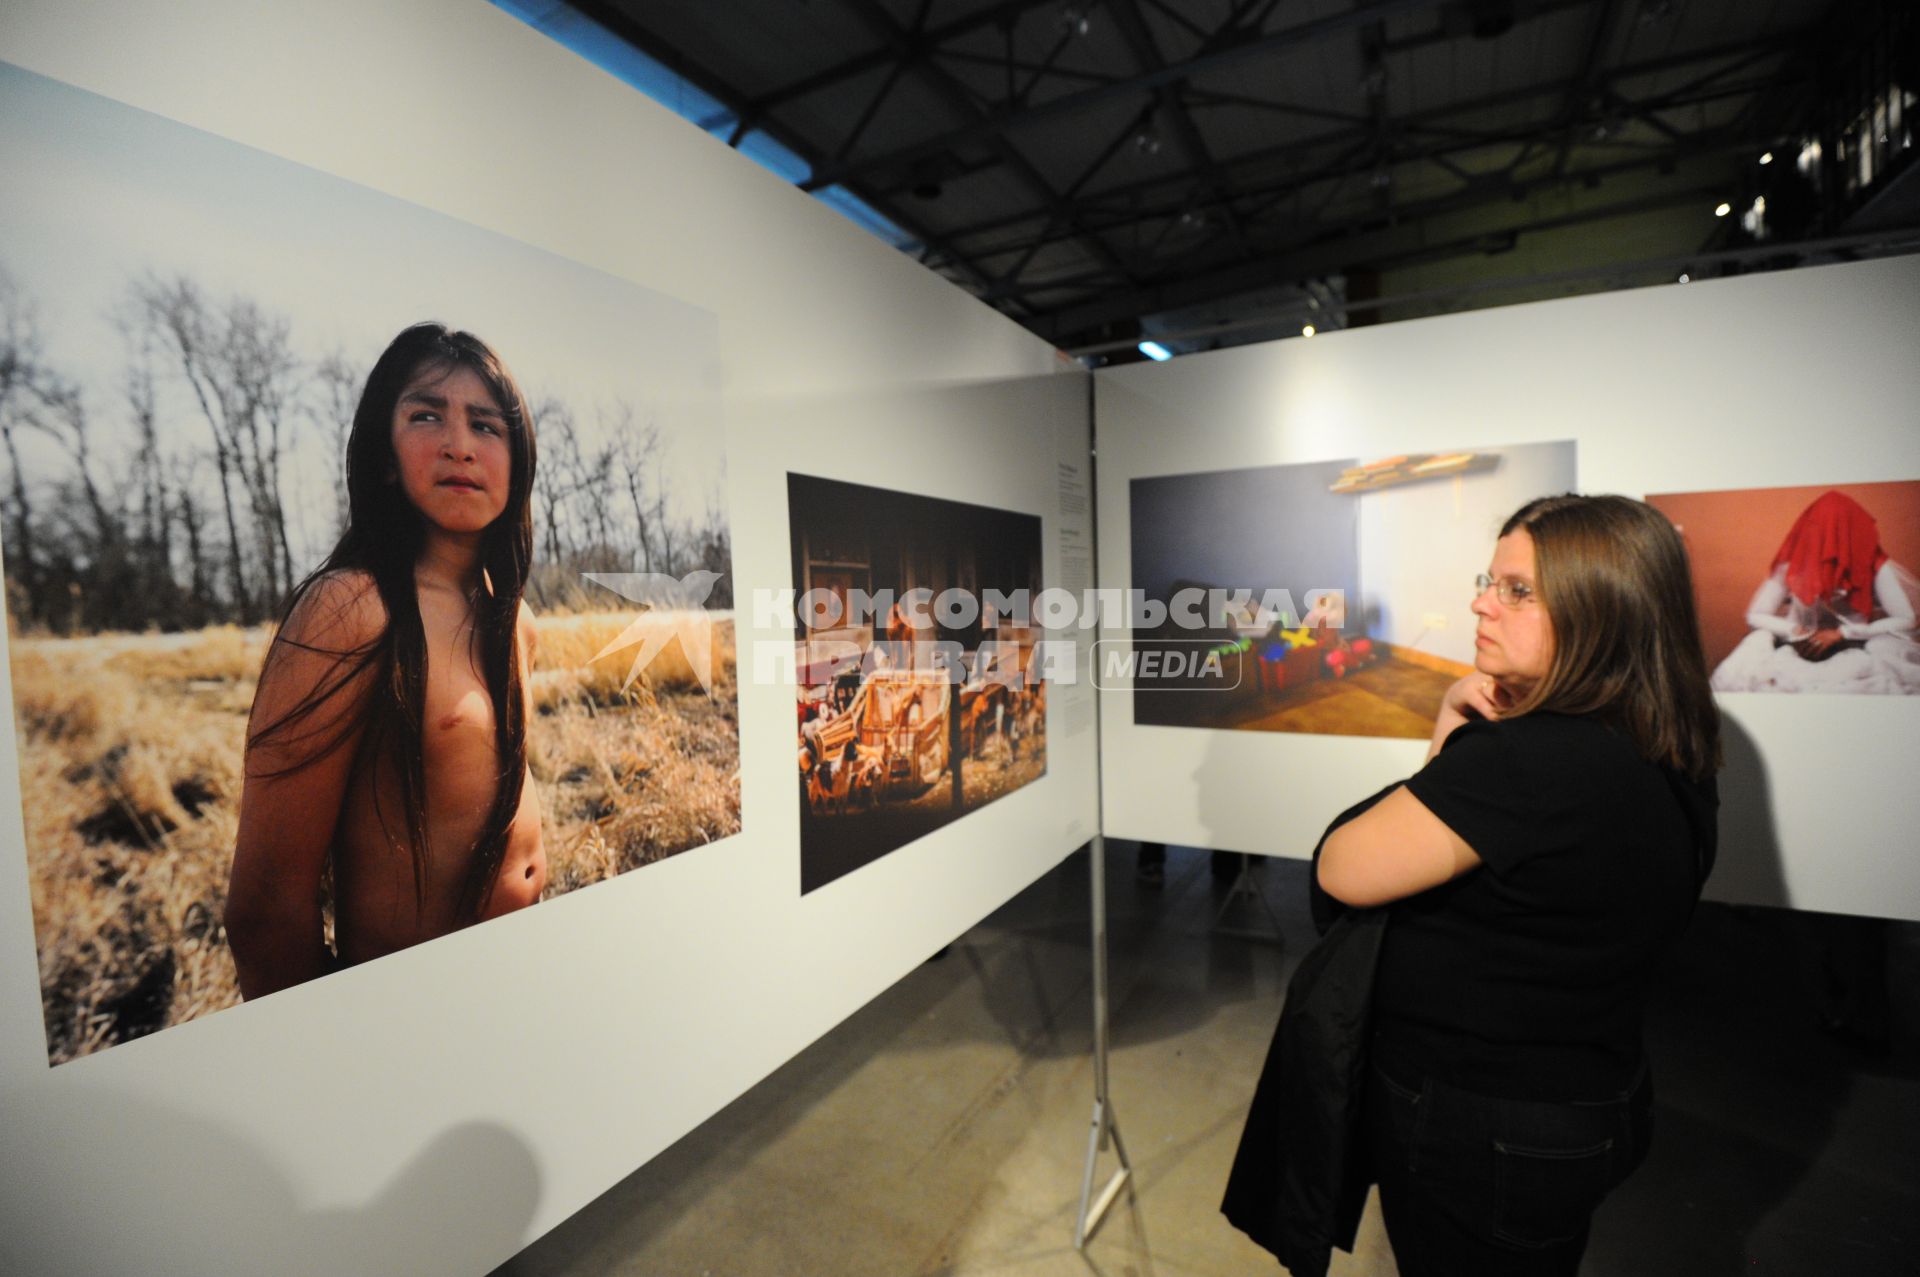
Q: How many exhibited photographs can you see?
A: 4